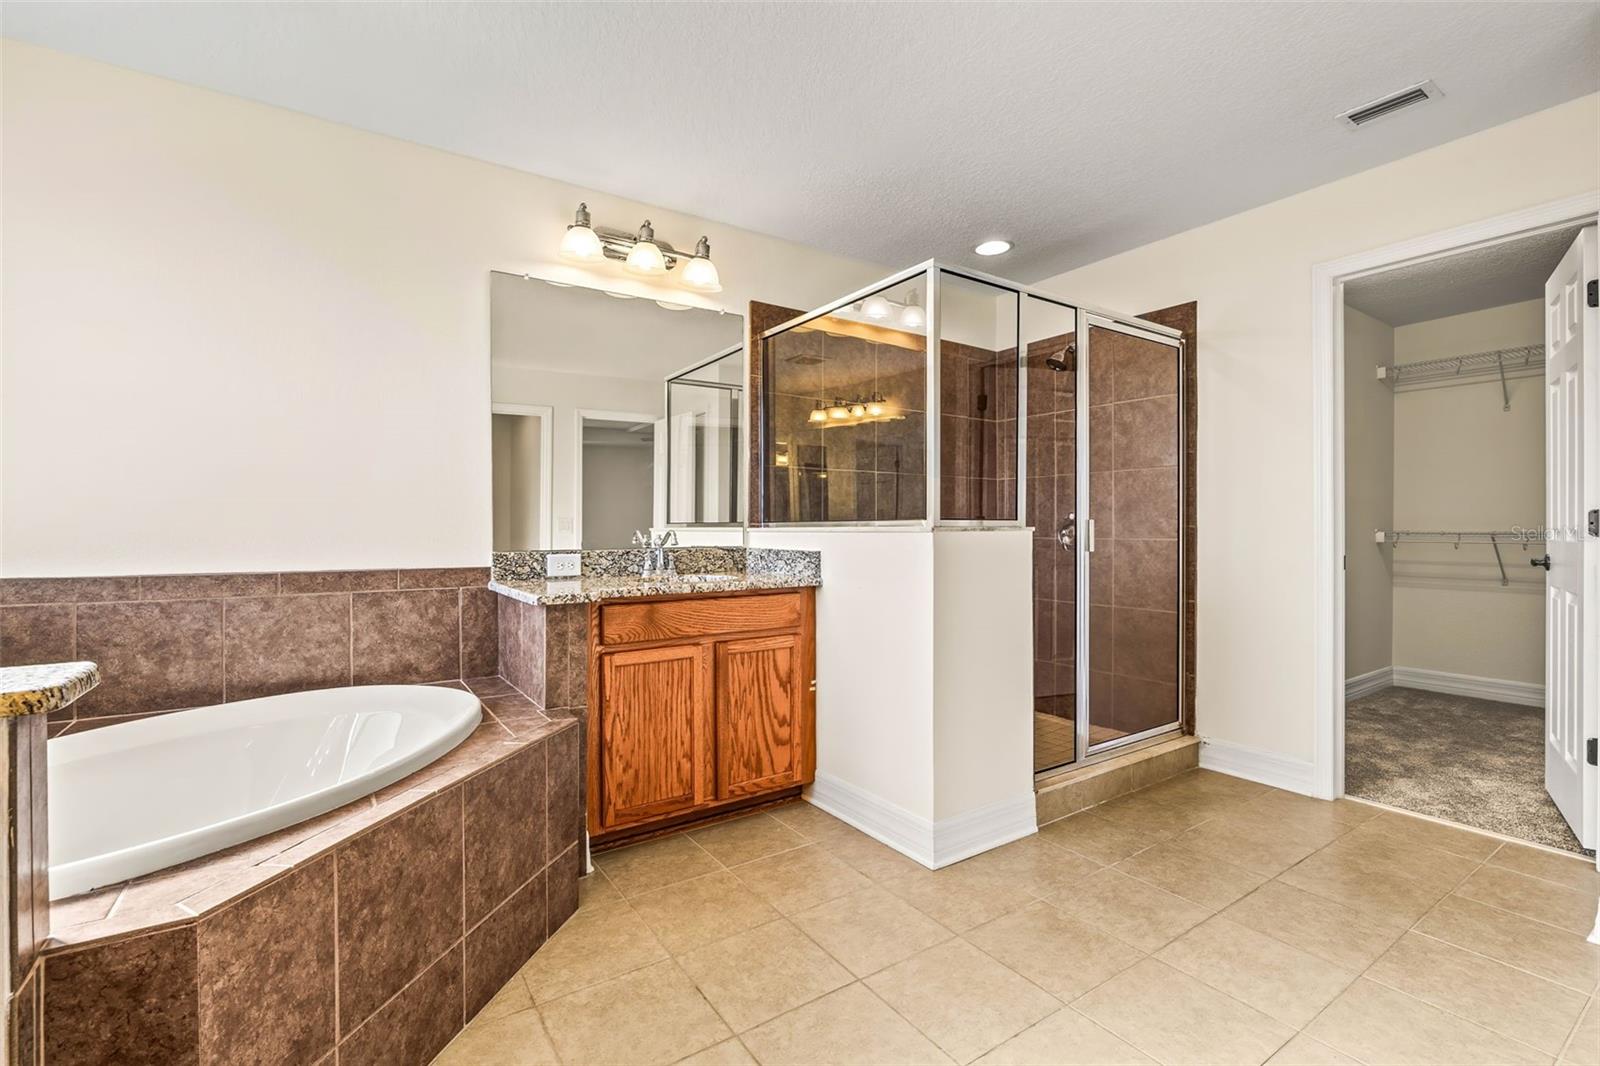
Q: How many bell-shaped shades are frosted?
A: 3